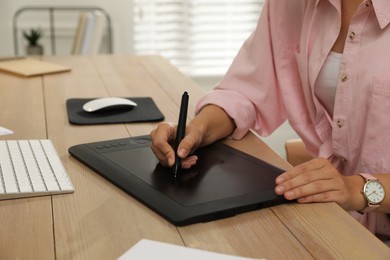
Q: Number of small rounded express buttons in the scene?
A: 4